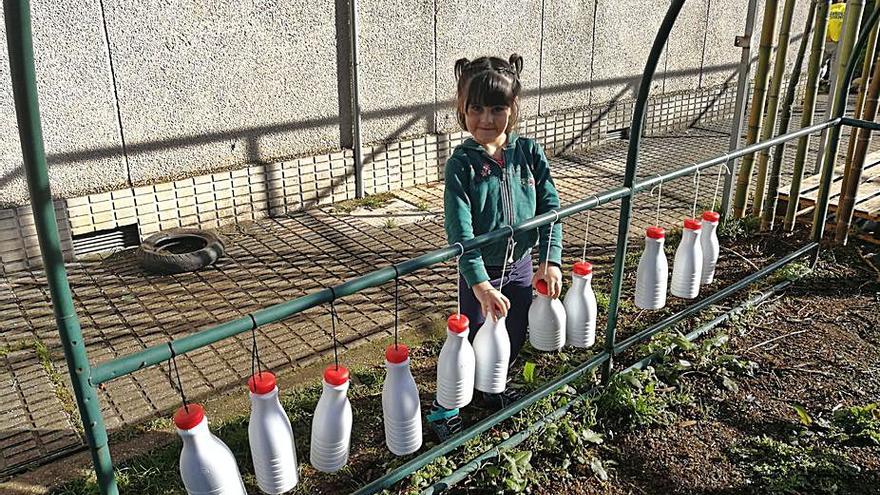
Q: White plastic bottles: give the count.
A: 11